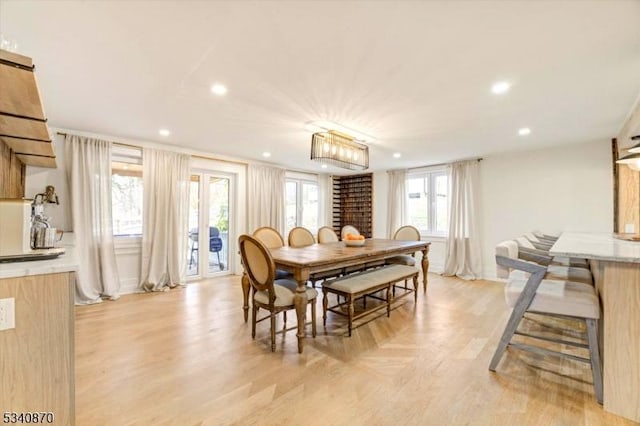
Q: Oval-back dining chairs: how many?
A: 6